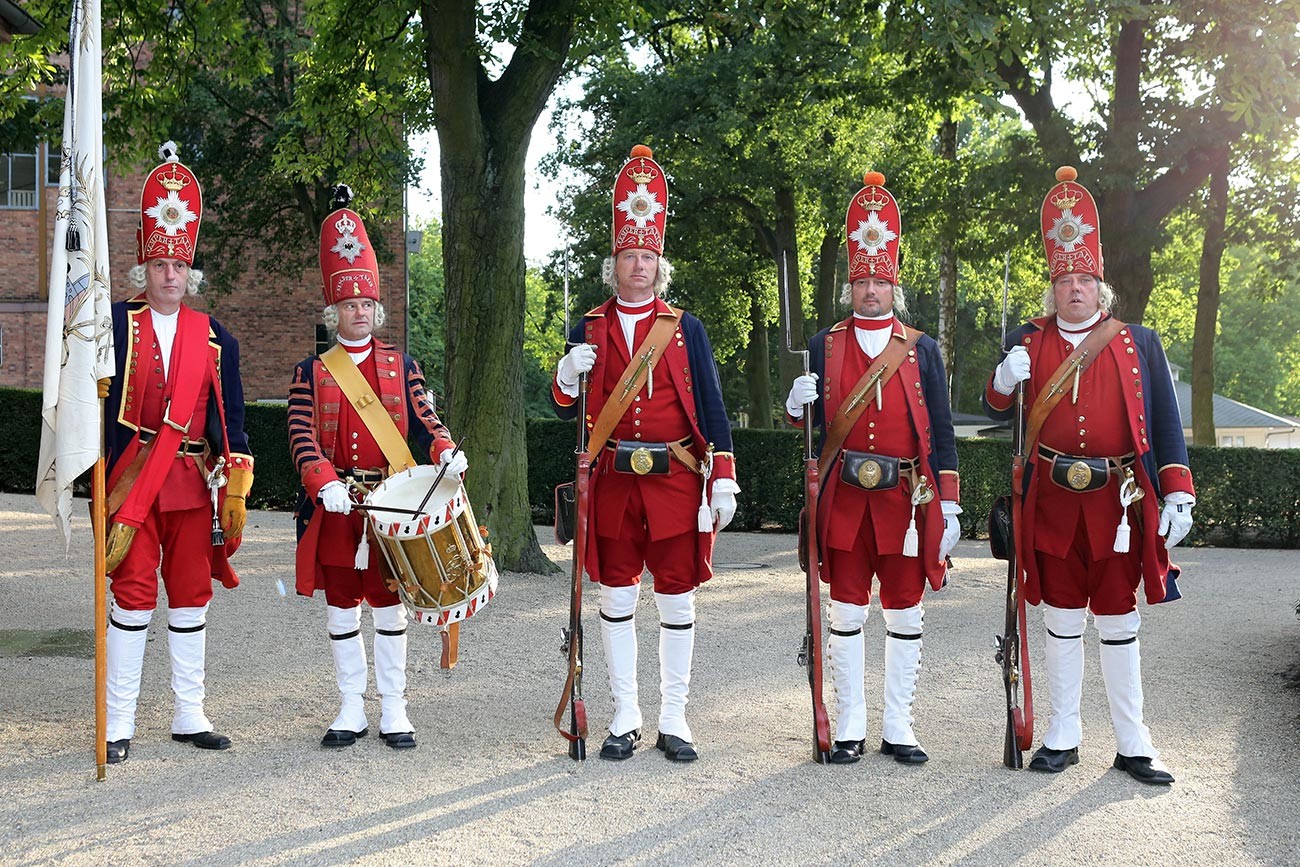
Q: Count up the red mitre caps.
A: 5